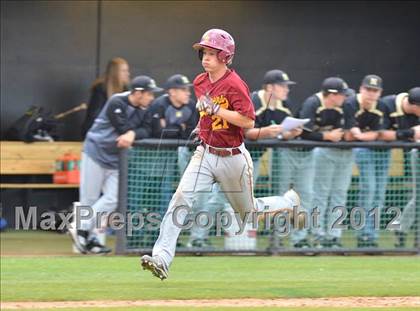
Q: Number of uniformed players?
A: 7